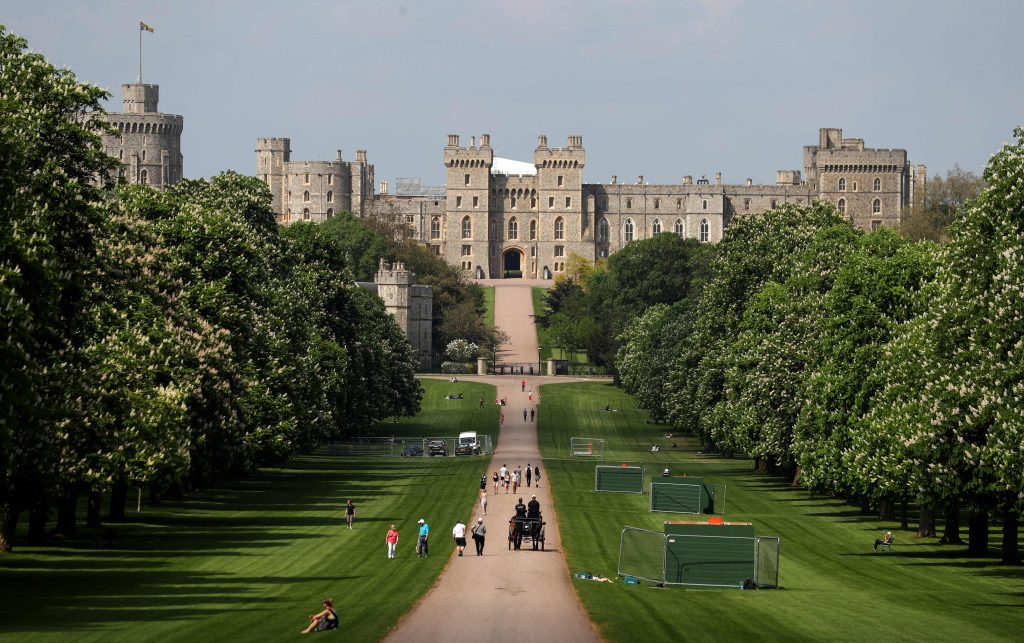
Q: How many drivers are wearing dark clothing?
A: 2